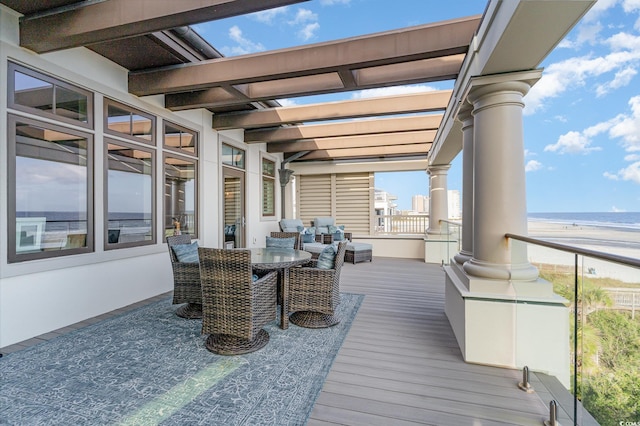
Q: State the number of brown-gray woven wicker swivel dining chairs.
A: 4